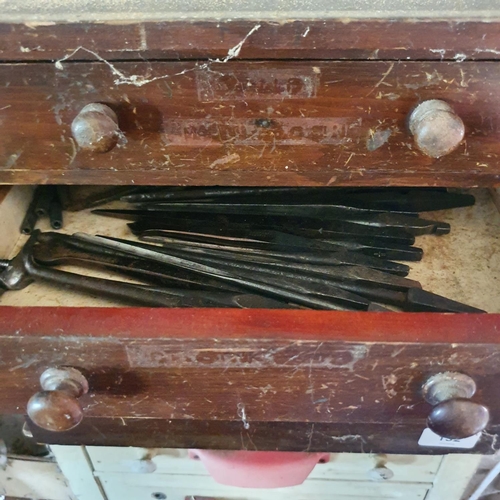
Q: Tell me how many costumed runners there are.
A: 0